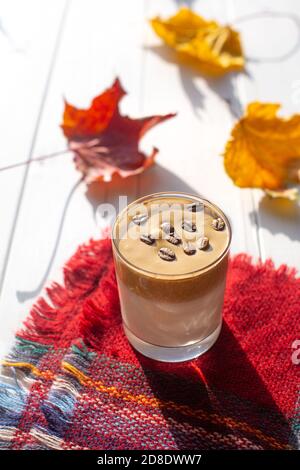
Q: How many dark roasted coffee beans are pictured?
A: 10